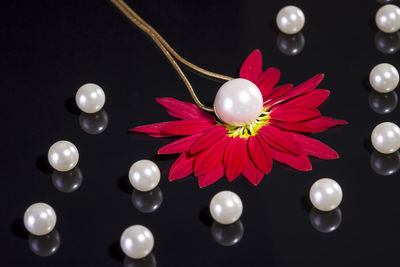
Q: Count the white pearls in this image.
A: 12